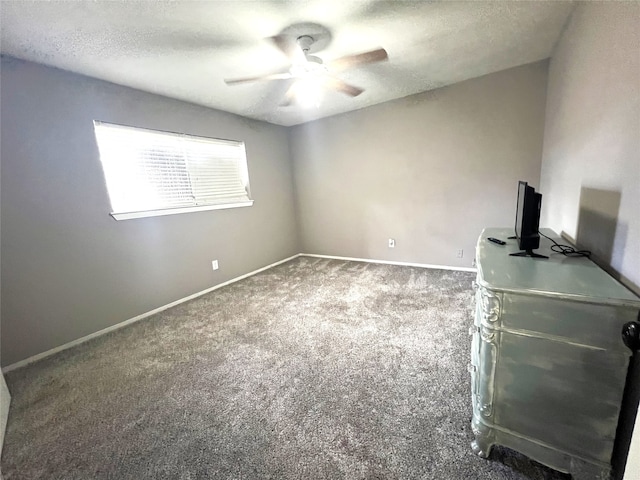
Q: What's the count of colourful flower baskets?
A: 0